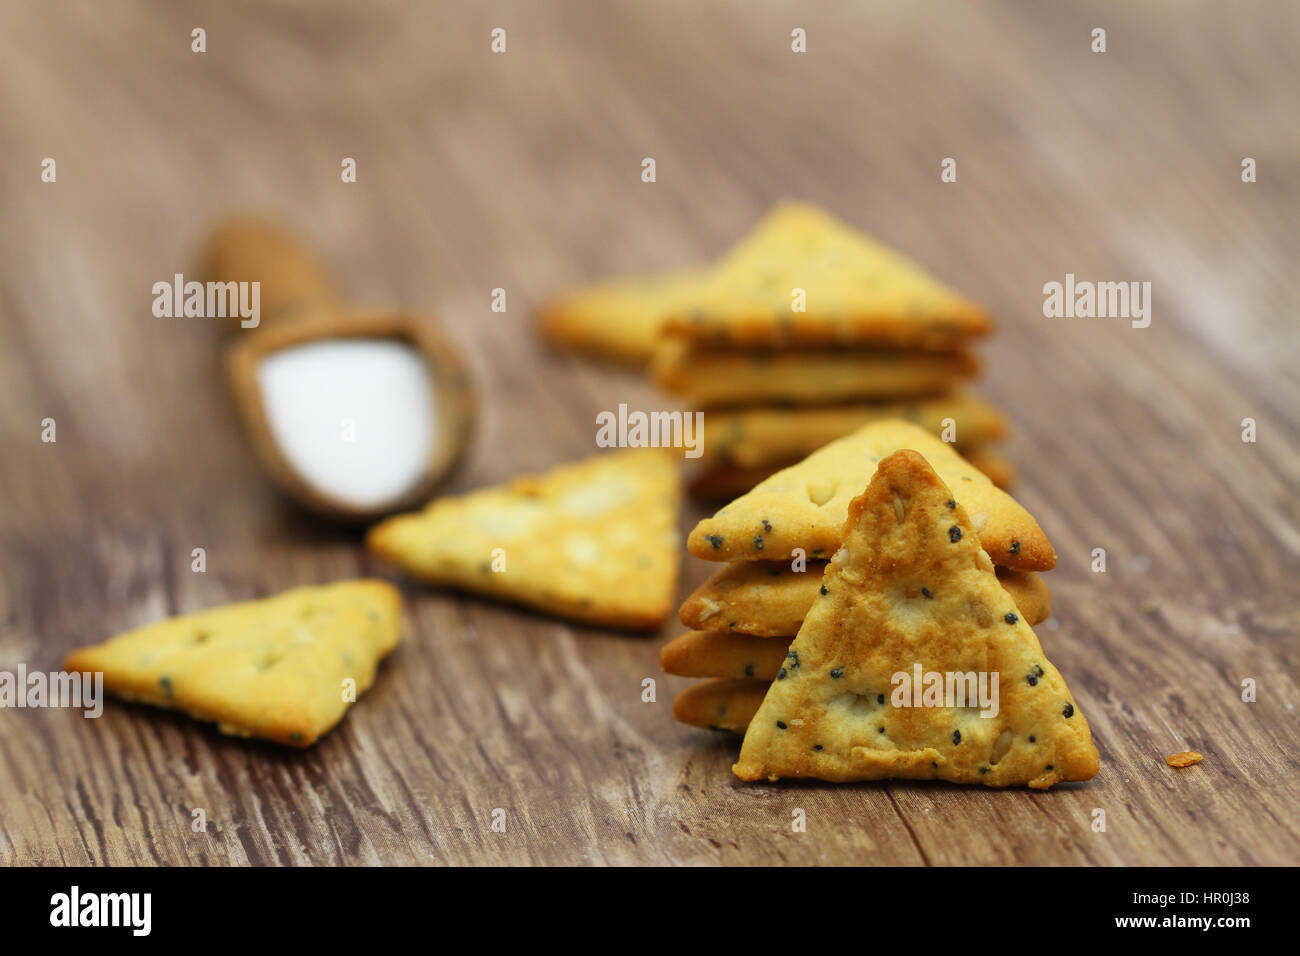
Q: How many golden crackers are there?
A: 12